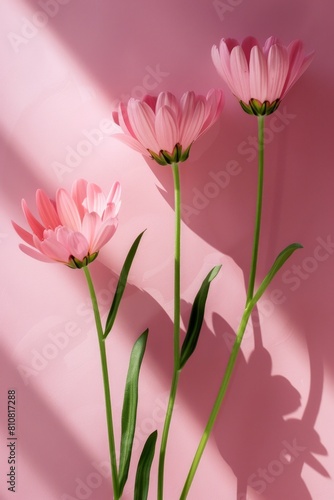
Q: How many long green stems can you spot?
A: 3